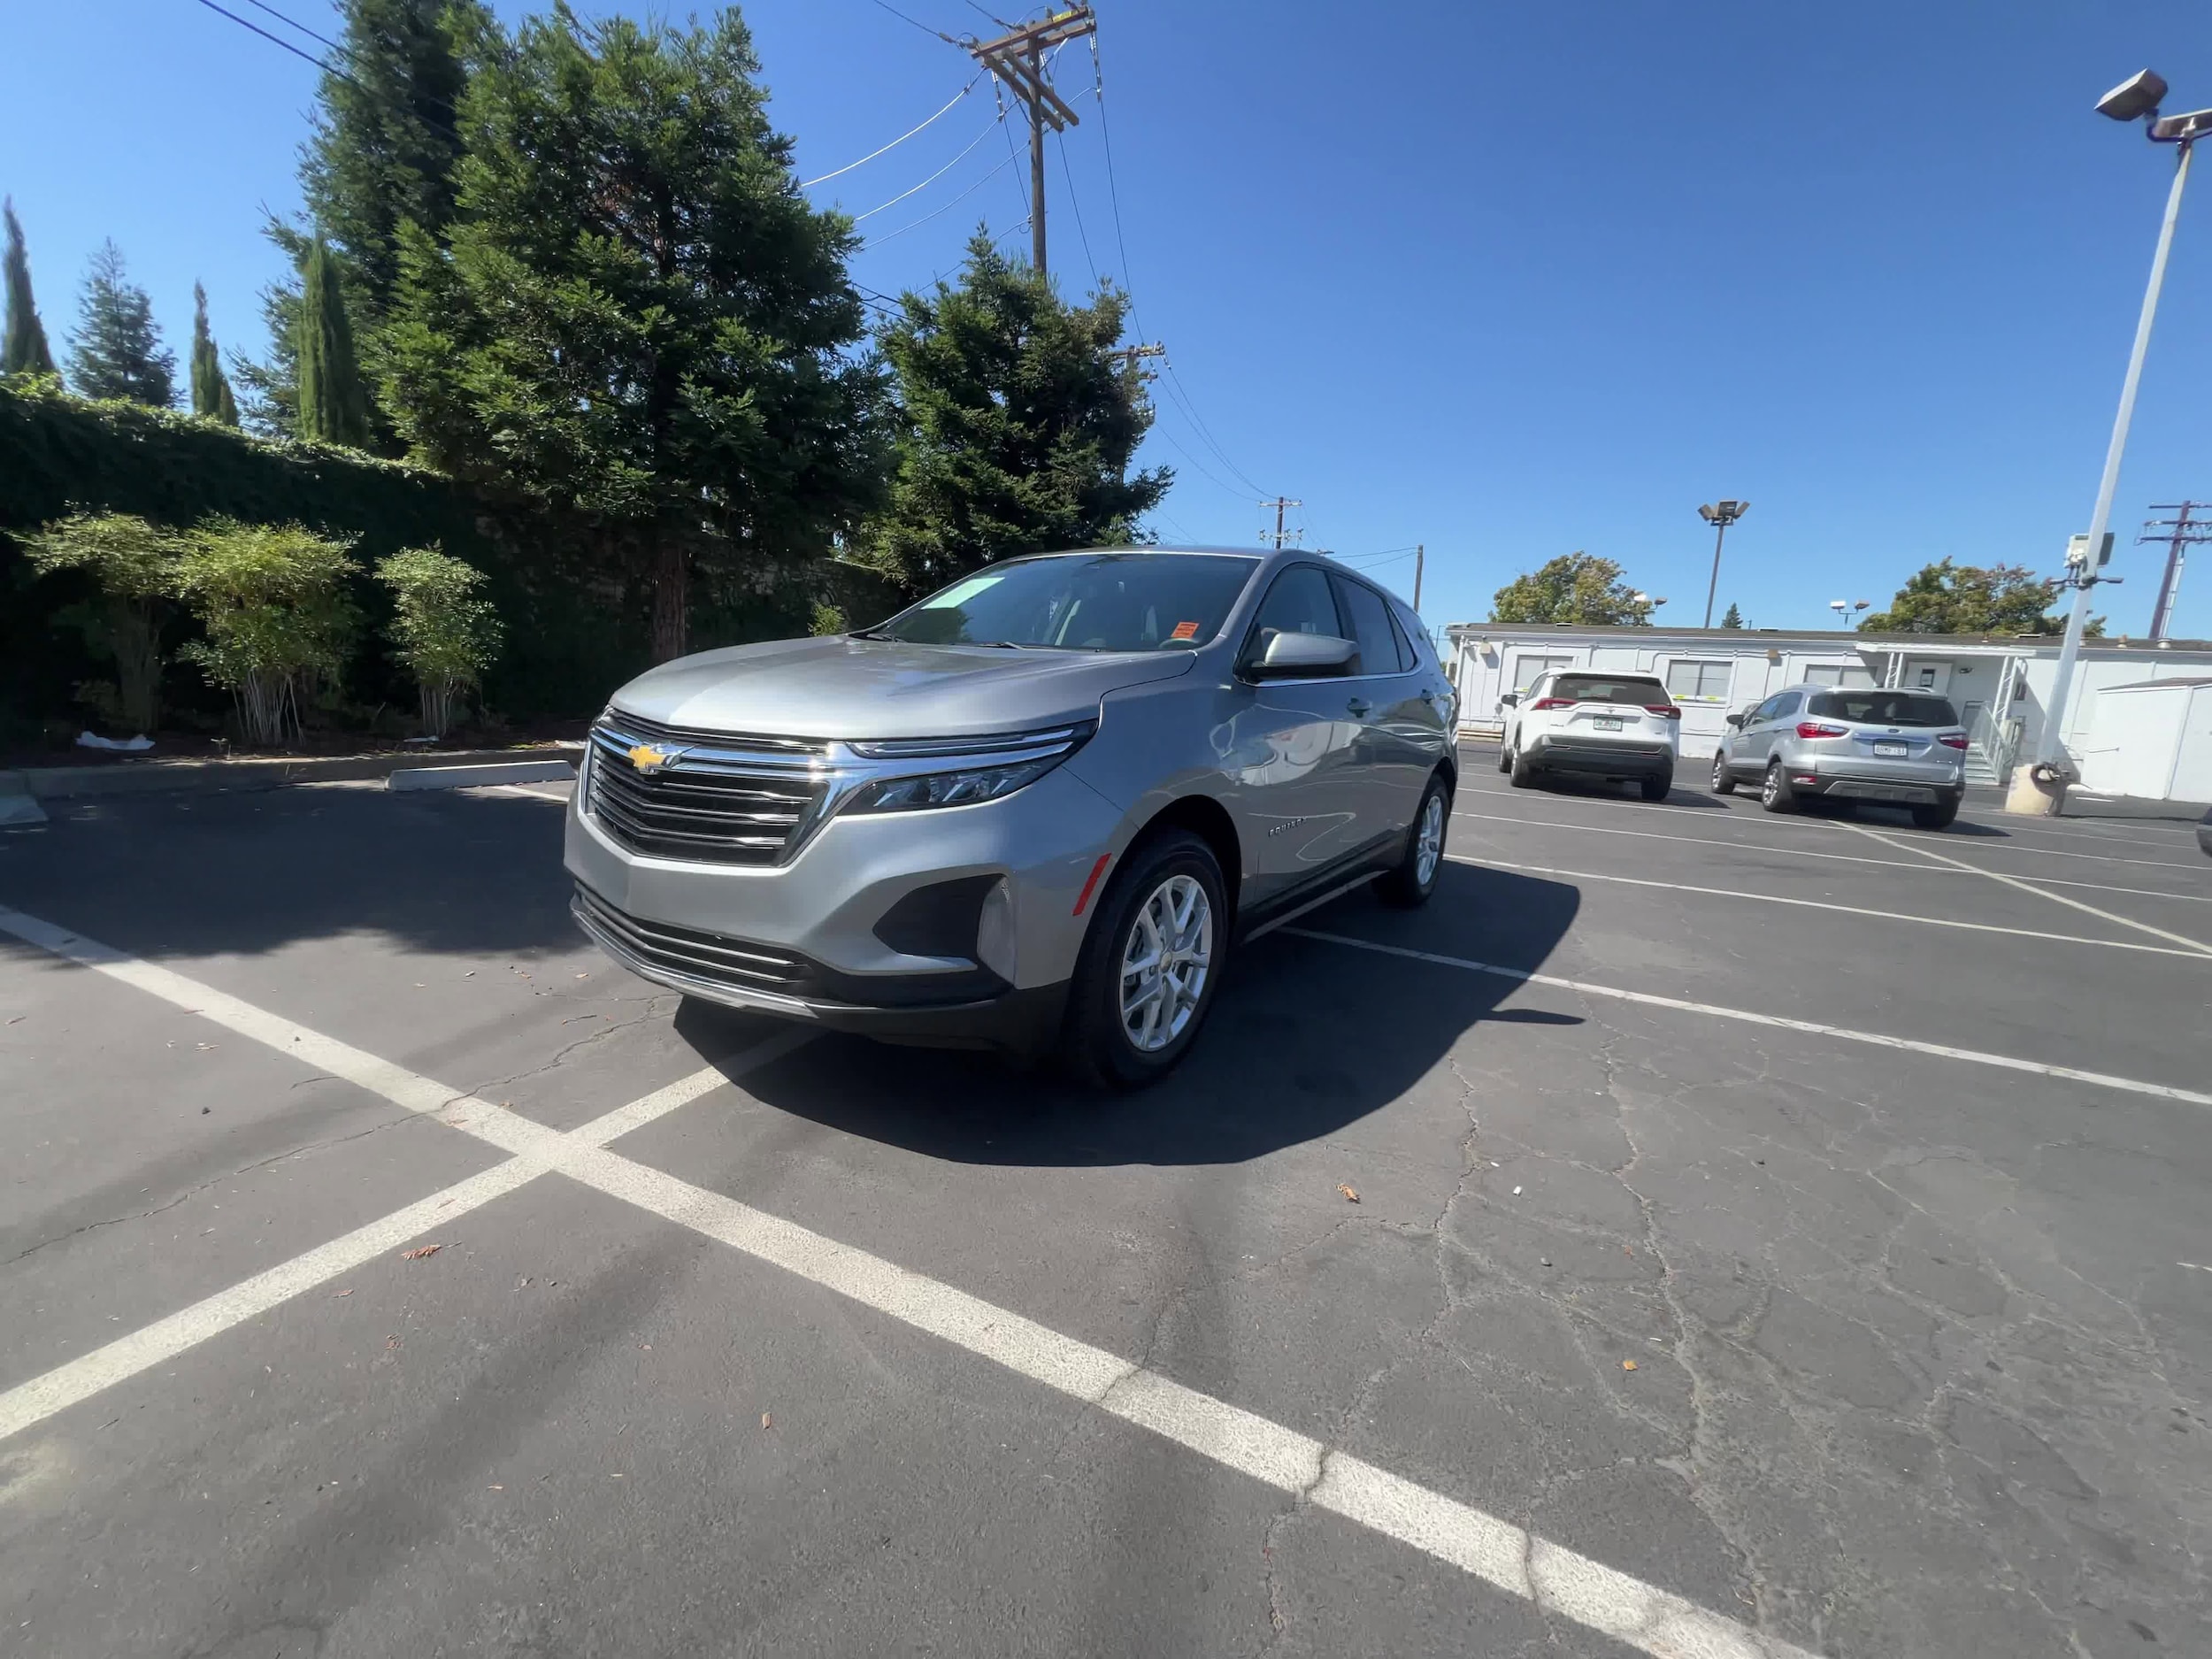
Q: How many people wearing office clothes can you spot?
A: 0